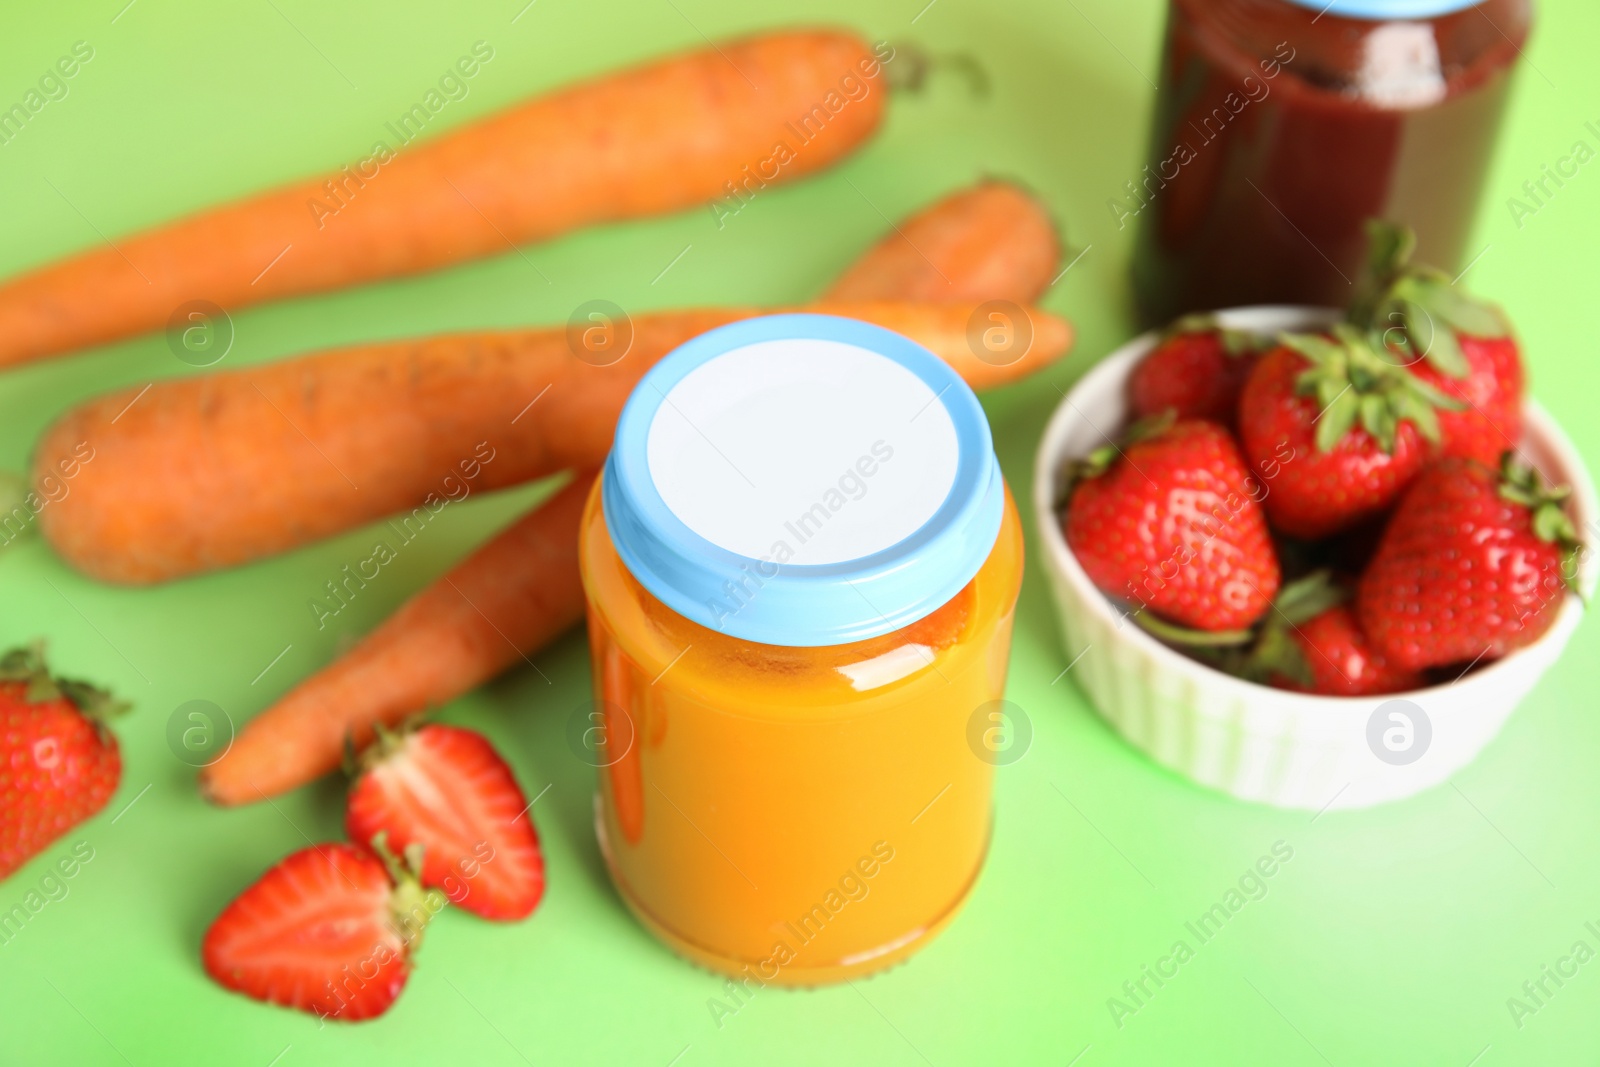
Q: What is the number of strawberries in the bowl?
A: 6